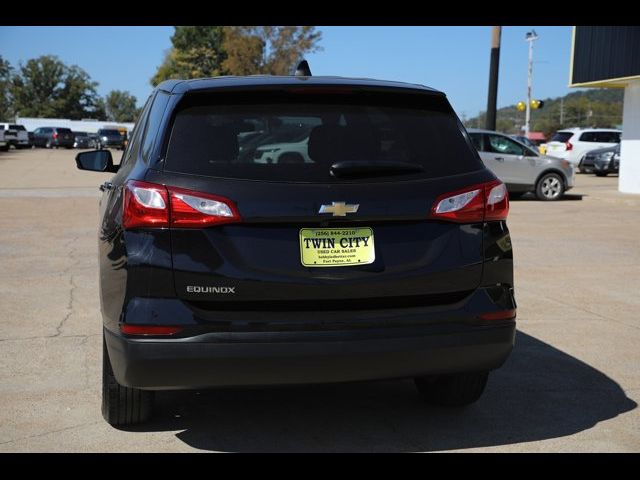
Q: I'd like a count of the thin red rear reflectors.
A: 2